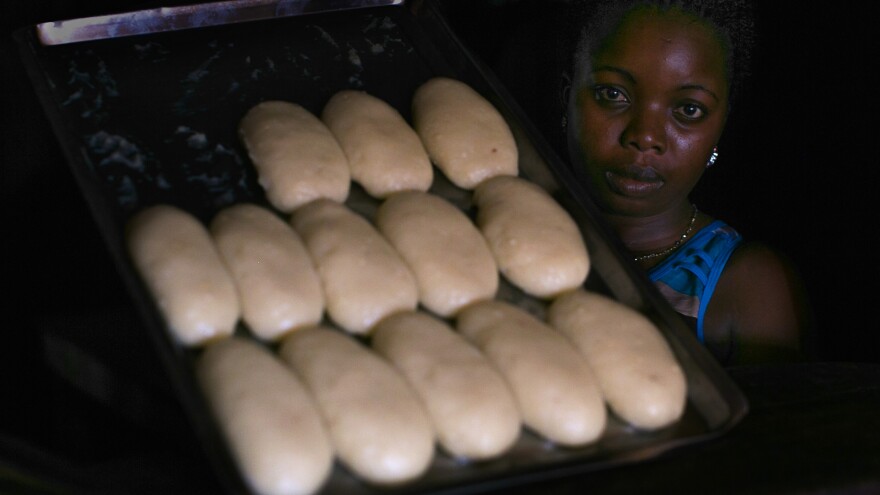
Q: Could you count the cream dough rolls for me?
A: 13